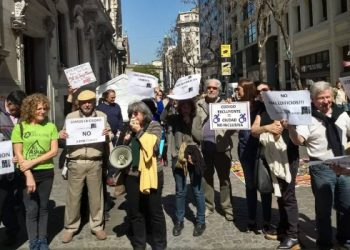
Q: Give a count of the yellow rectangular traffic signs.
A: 2